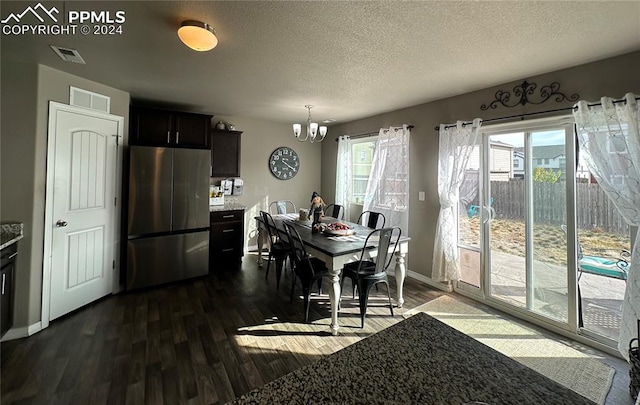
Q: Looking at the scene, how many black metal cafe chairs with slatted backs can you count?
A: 6